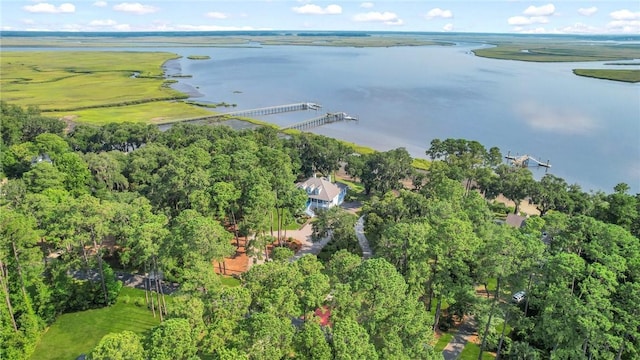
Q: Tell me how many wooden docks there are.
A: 3